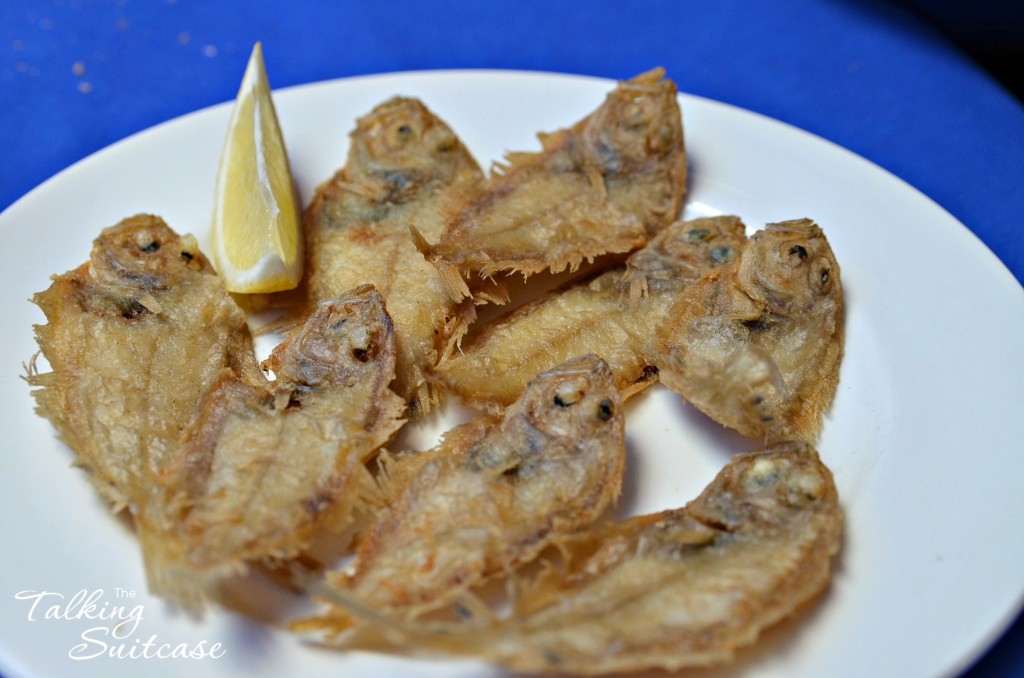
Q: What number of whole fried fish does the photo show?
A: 8